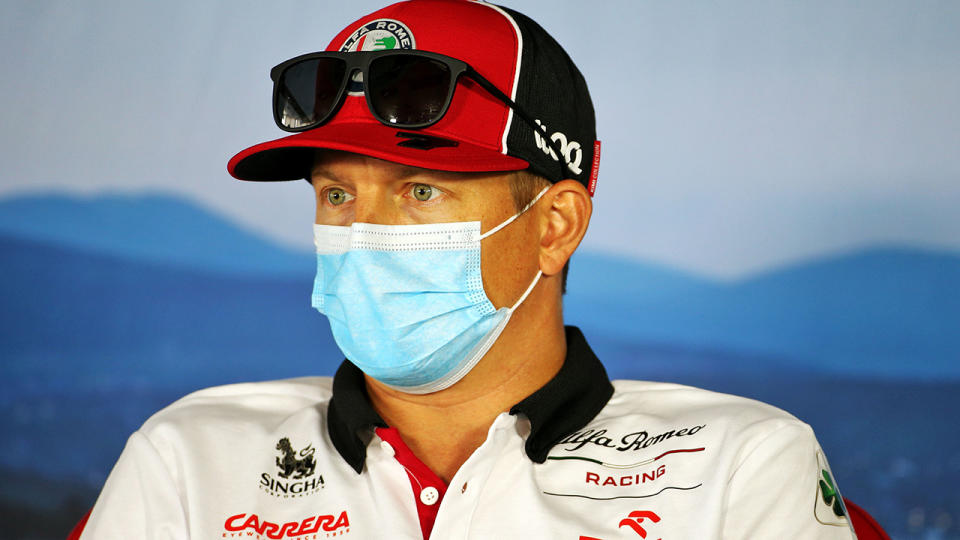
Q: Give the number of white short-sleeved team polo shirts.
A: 1